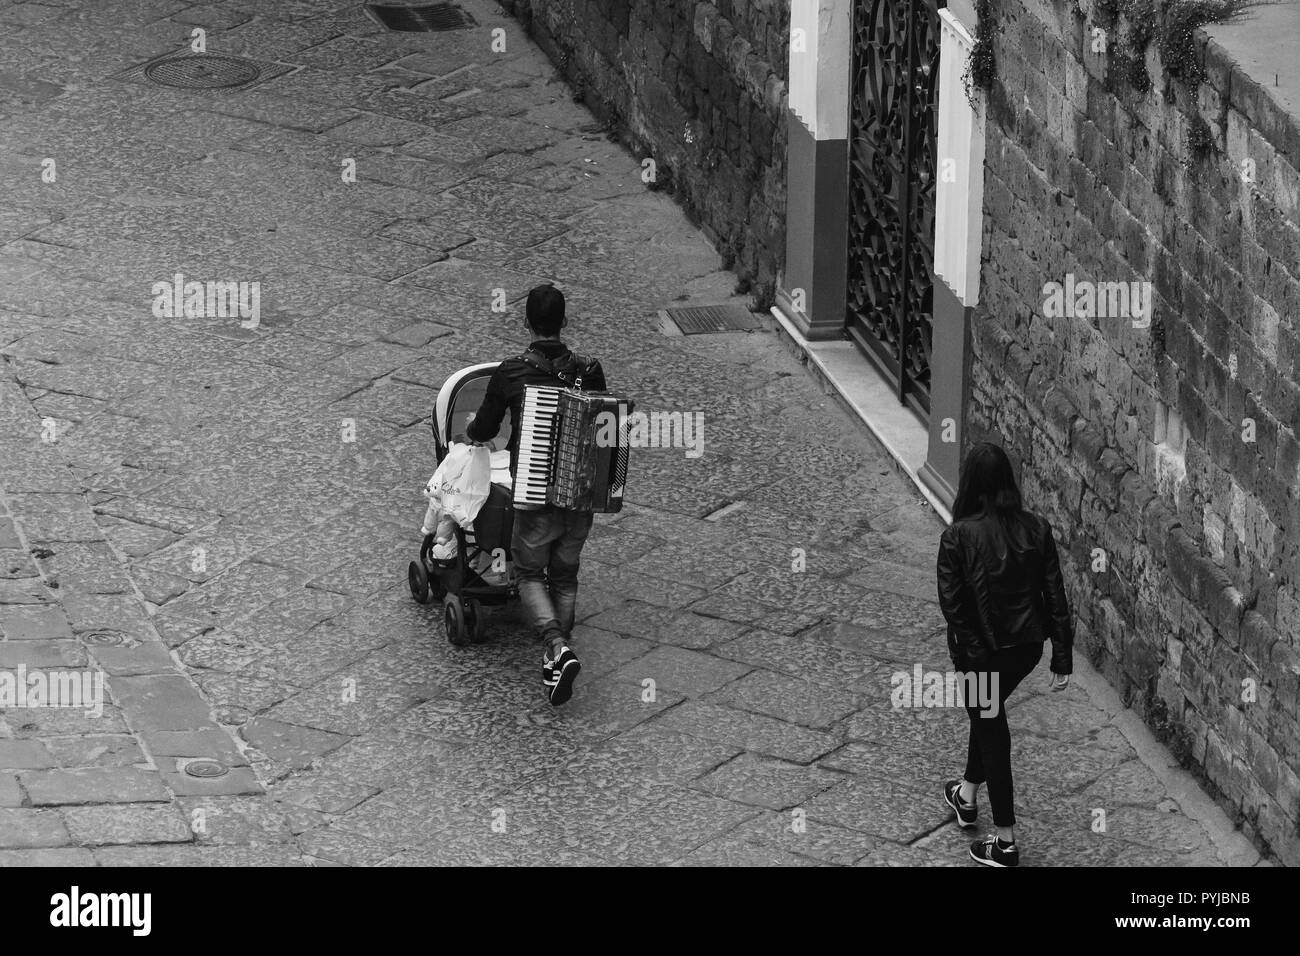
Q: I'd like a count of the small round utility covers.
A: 2